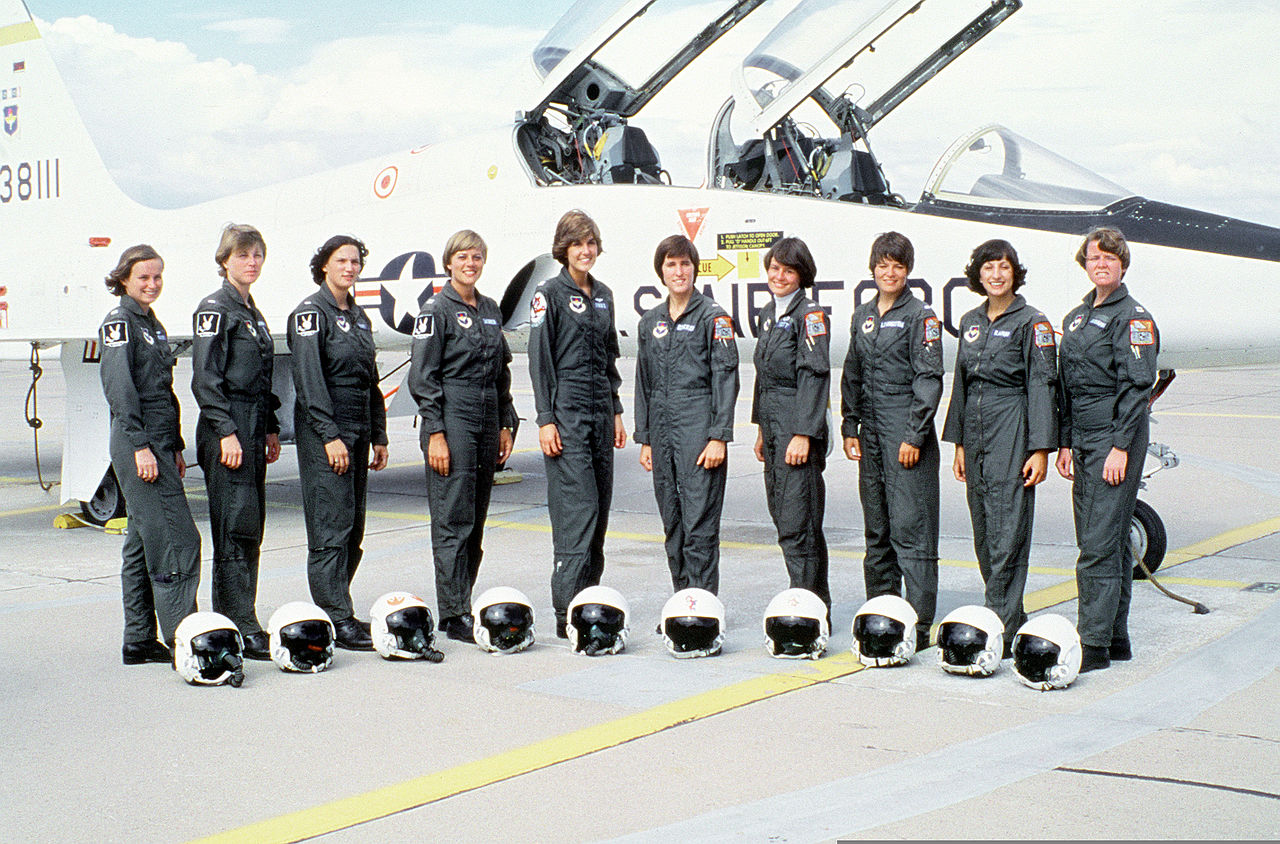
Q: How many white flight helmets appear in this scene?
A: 10